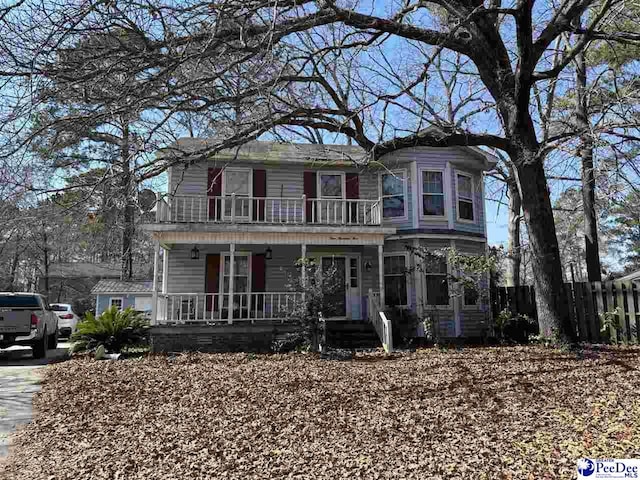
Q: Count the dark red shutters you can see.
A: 6